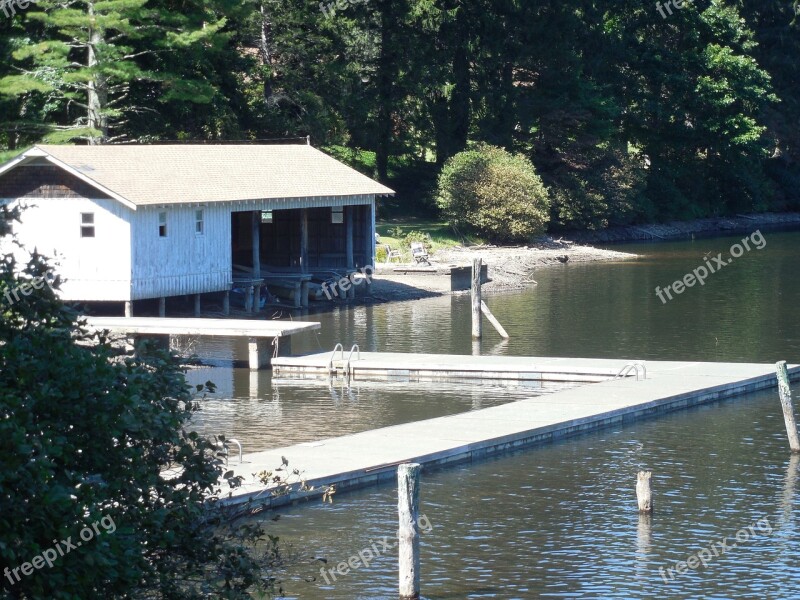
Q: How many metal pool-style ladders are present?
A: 3